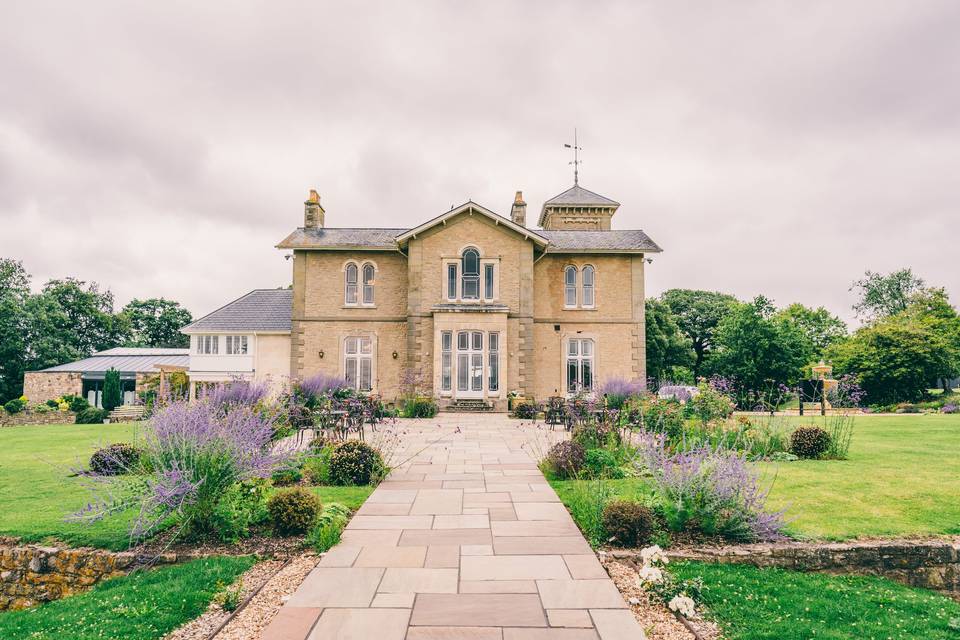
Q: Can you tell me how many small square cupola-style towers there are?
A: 1